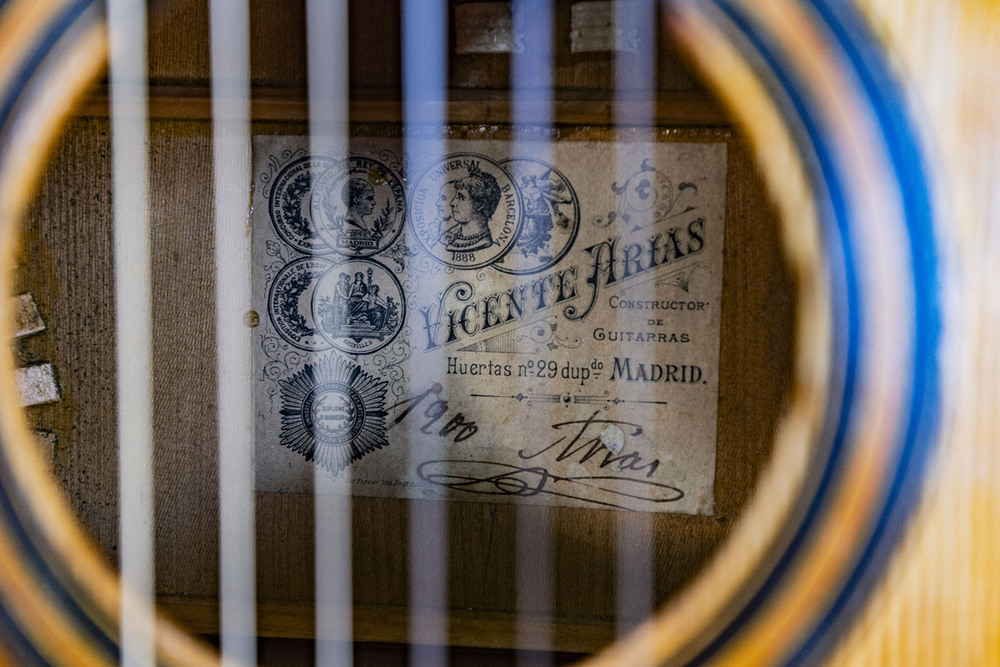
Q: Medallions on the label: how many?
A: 7